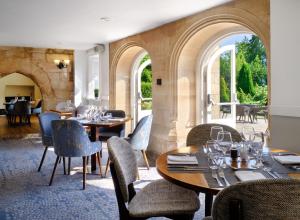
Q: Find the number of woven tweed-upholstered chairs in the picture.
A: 3